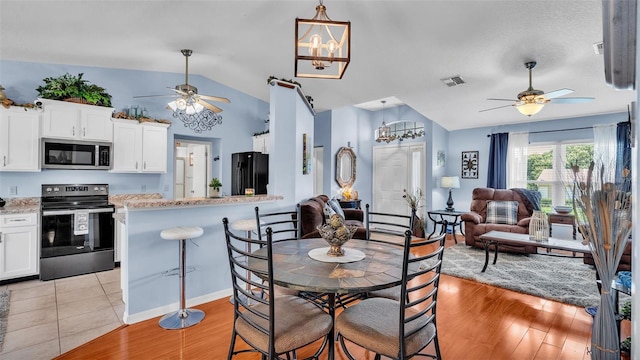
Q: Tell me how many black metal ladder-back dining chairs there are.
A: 4